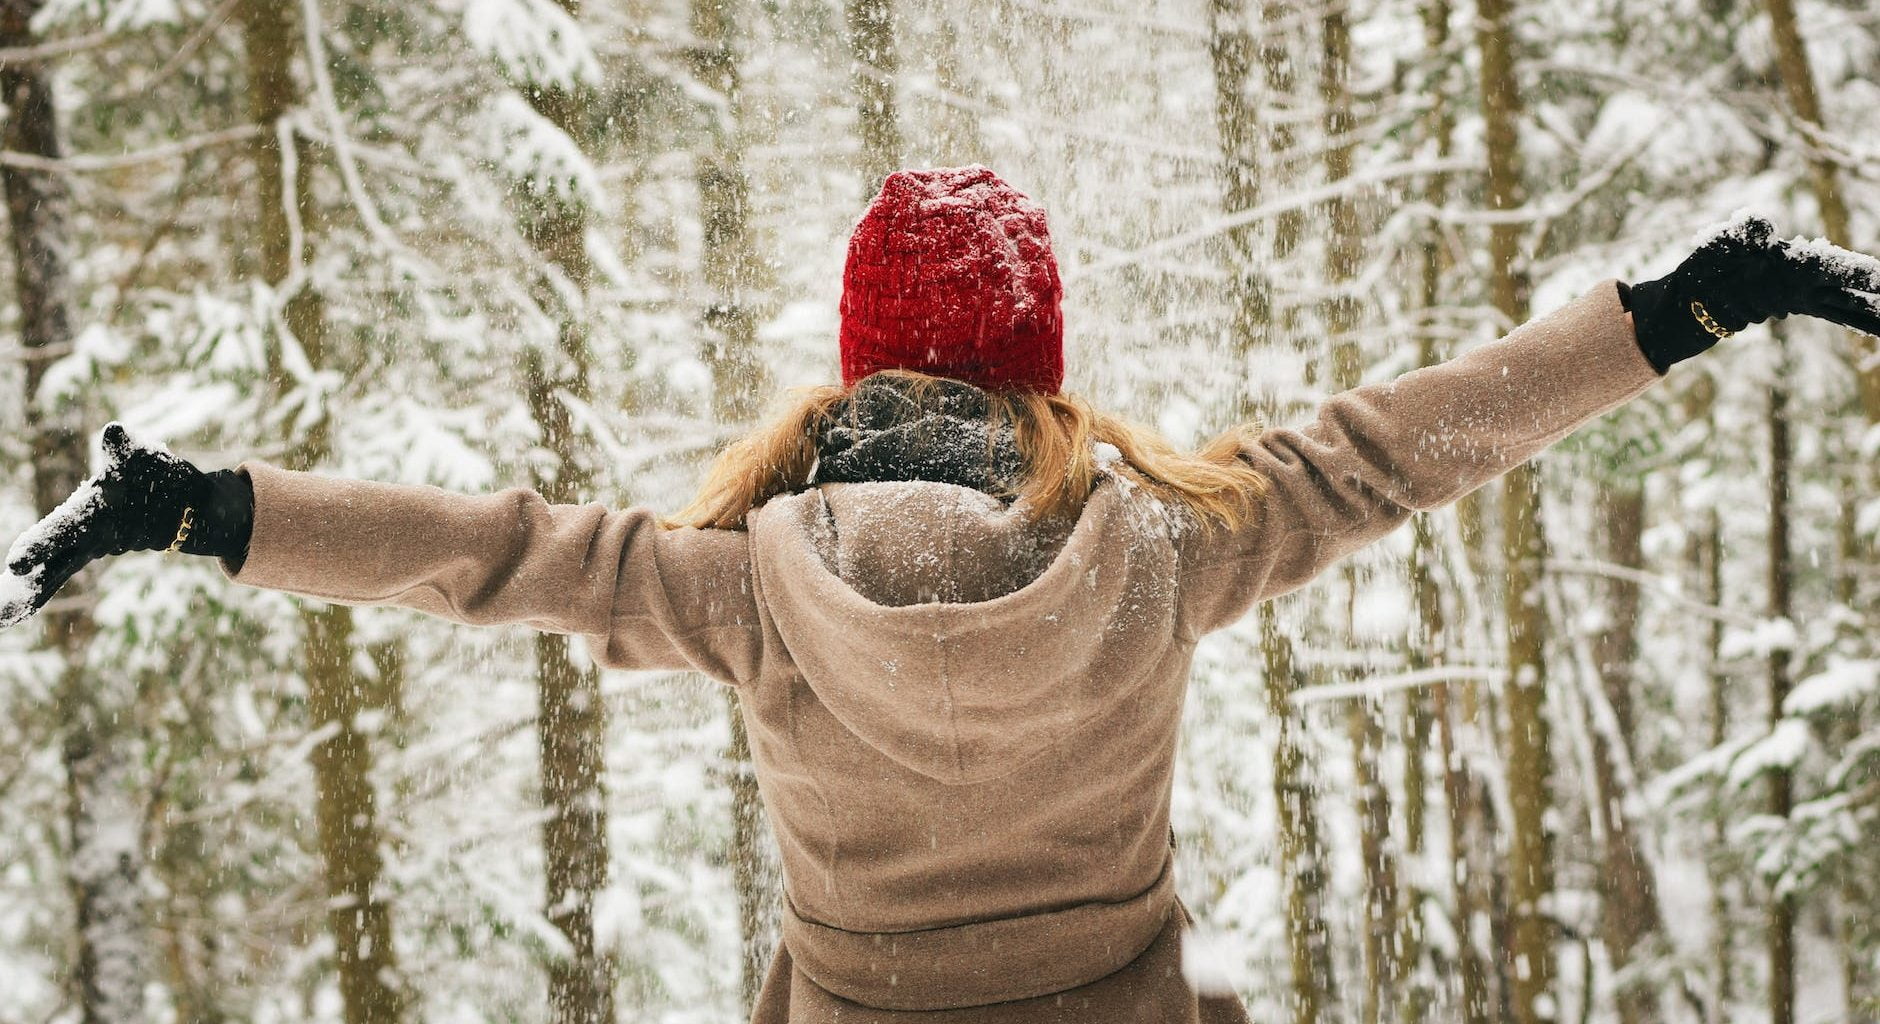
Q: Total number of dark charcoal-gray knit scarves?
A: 1